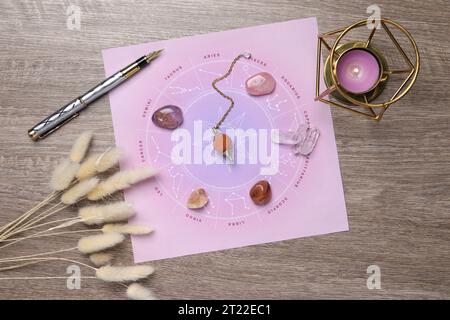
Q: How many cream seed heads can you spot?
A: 11